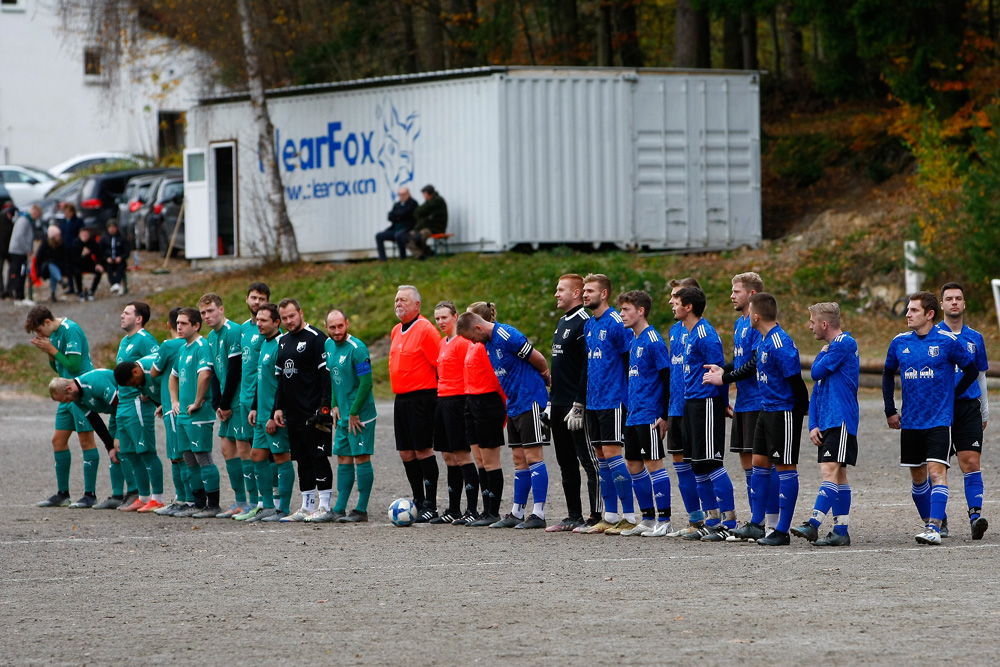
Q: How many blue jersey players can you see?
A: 10